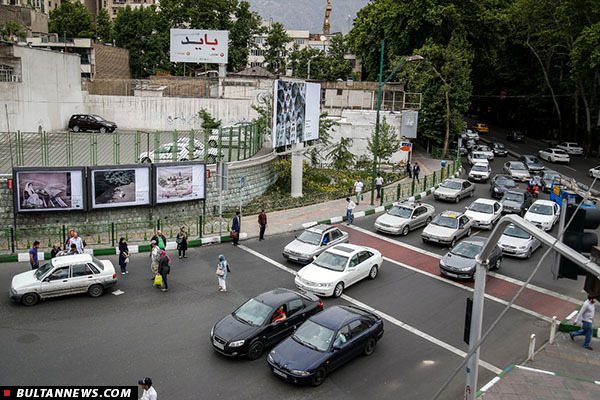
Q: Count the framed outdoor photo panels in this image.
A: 3